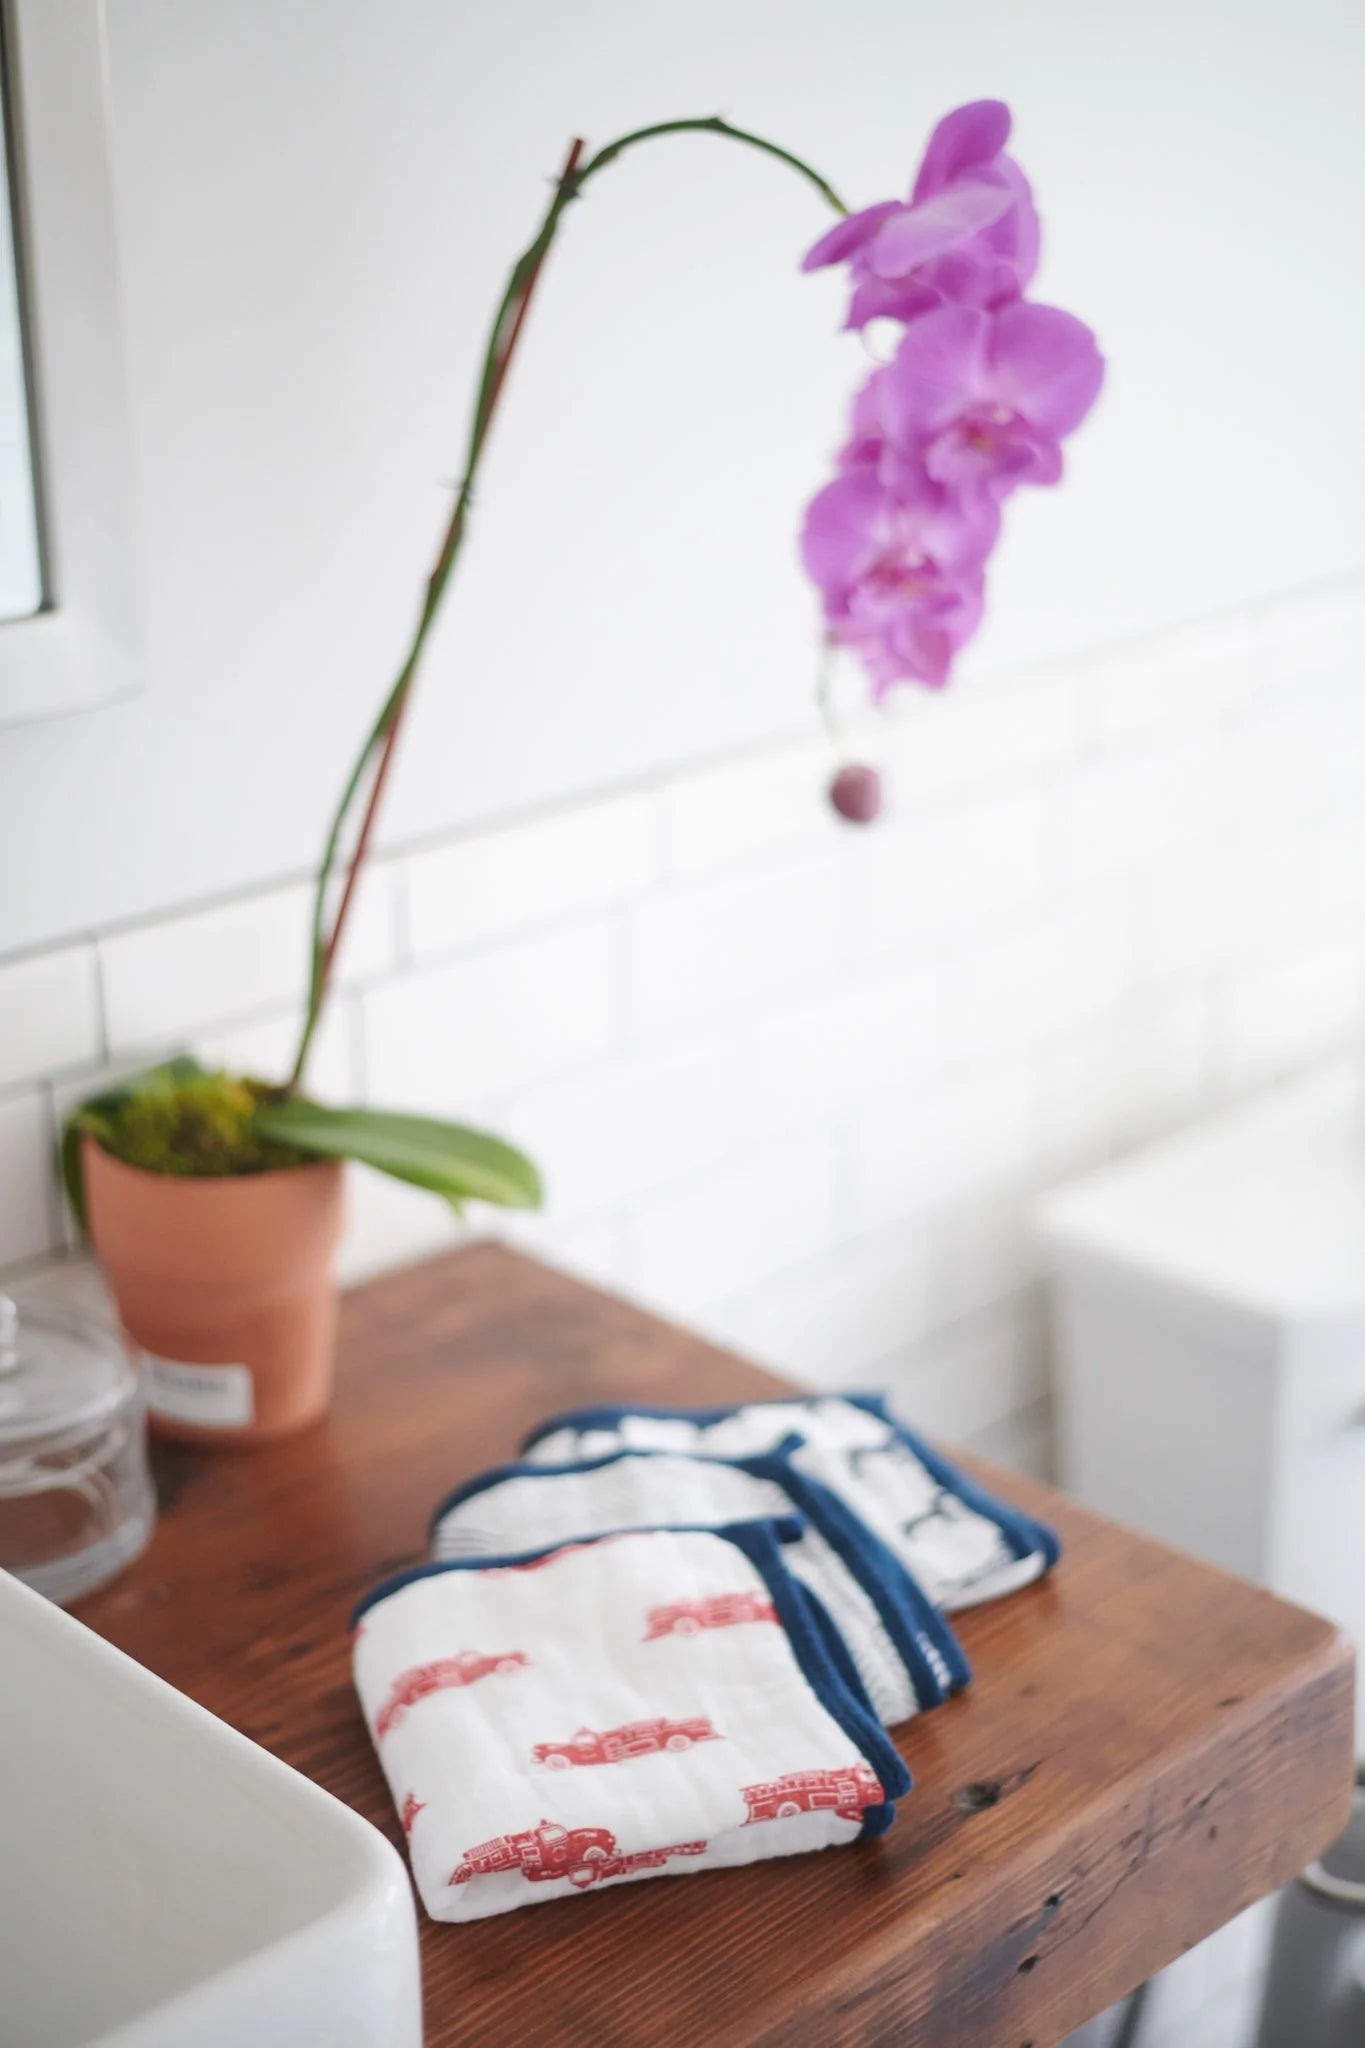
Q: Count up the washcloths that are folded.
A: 3